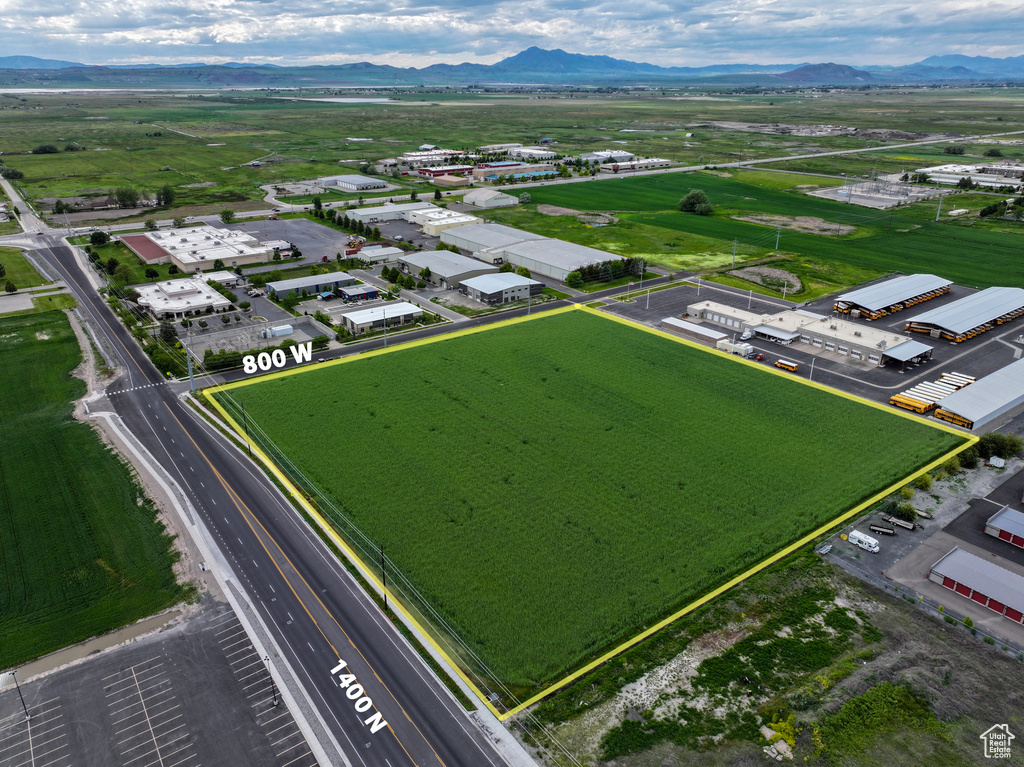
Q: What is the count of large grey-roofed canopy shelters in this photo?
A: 3